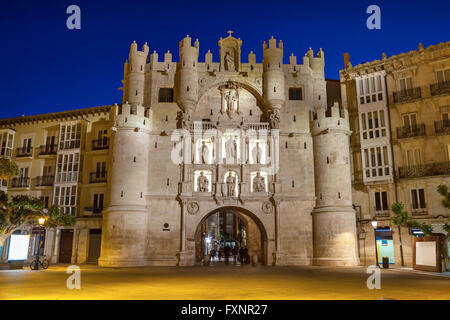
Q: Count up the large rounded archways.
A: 2